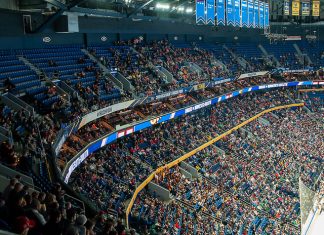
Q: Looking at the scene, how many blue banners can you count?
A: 10